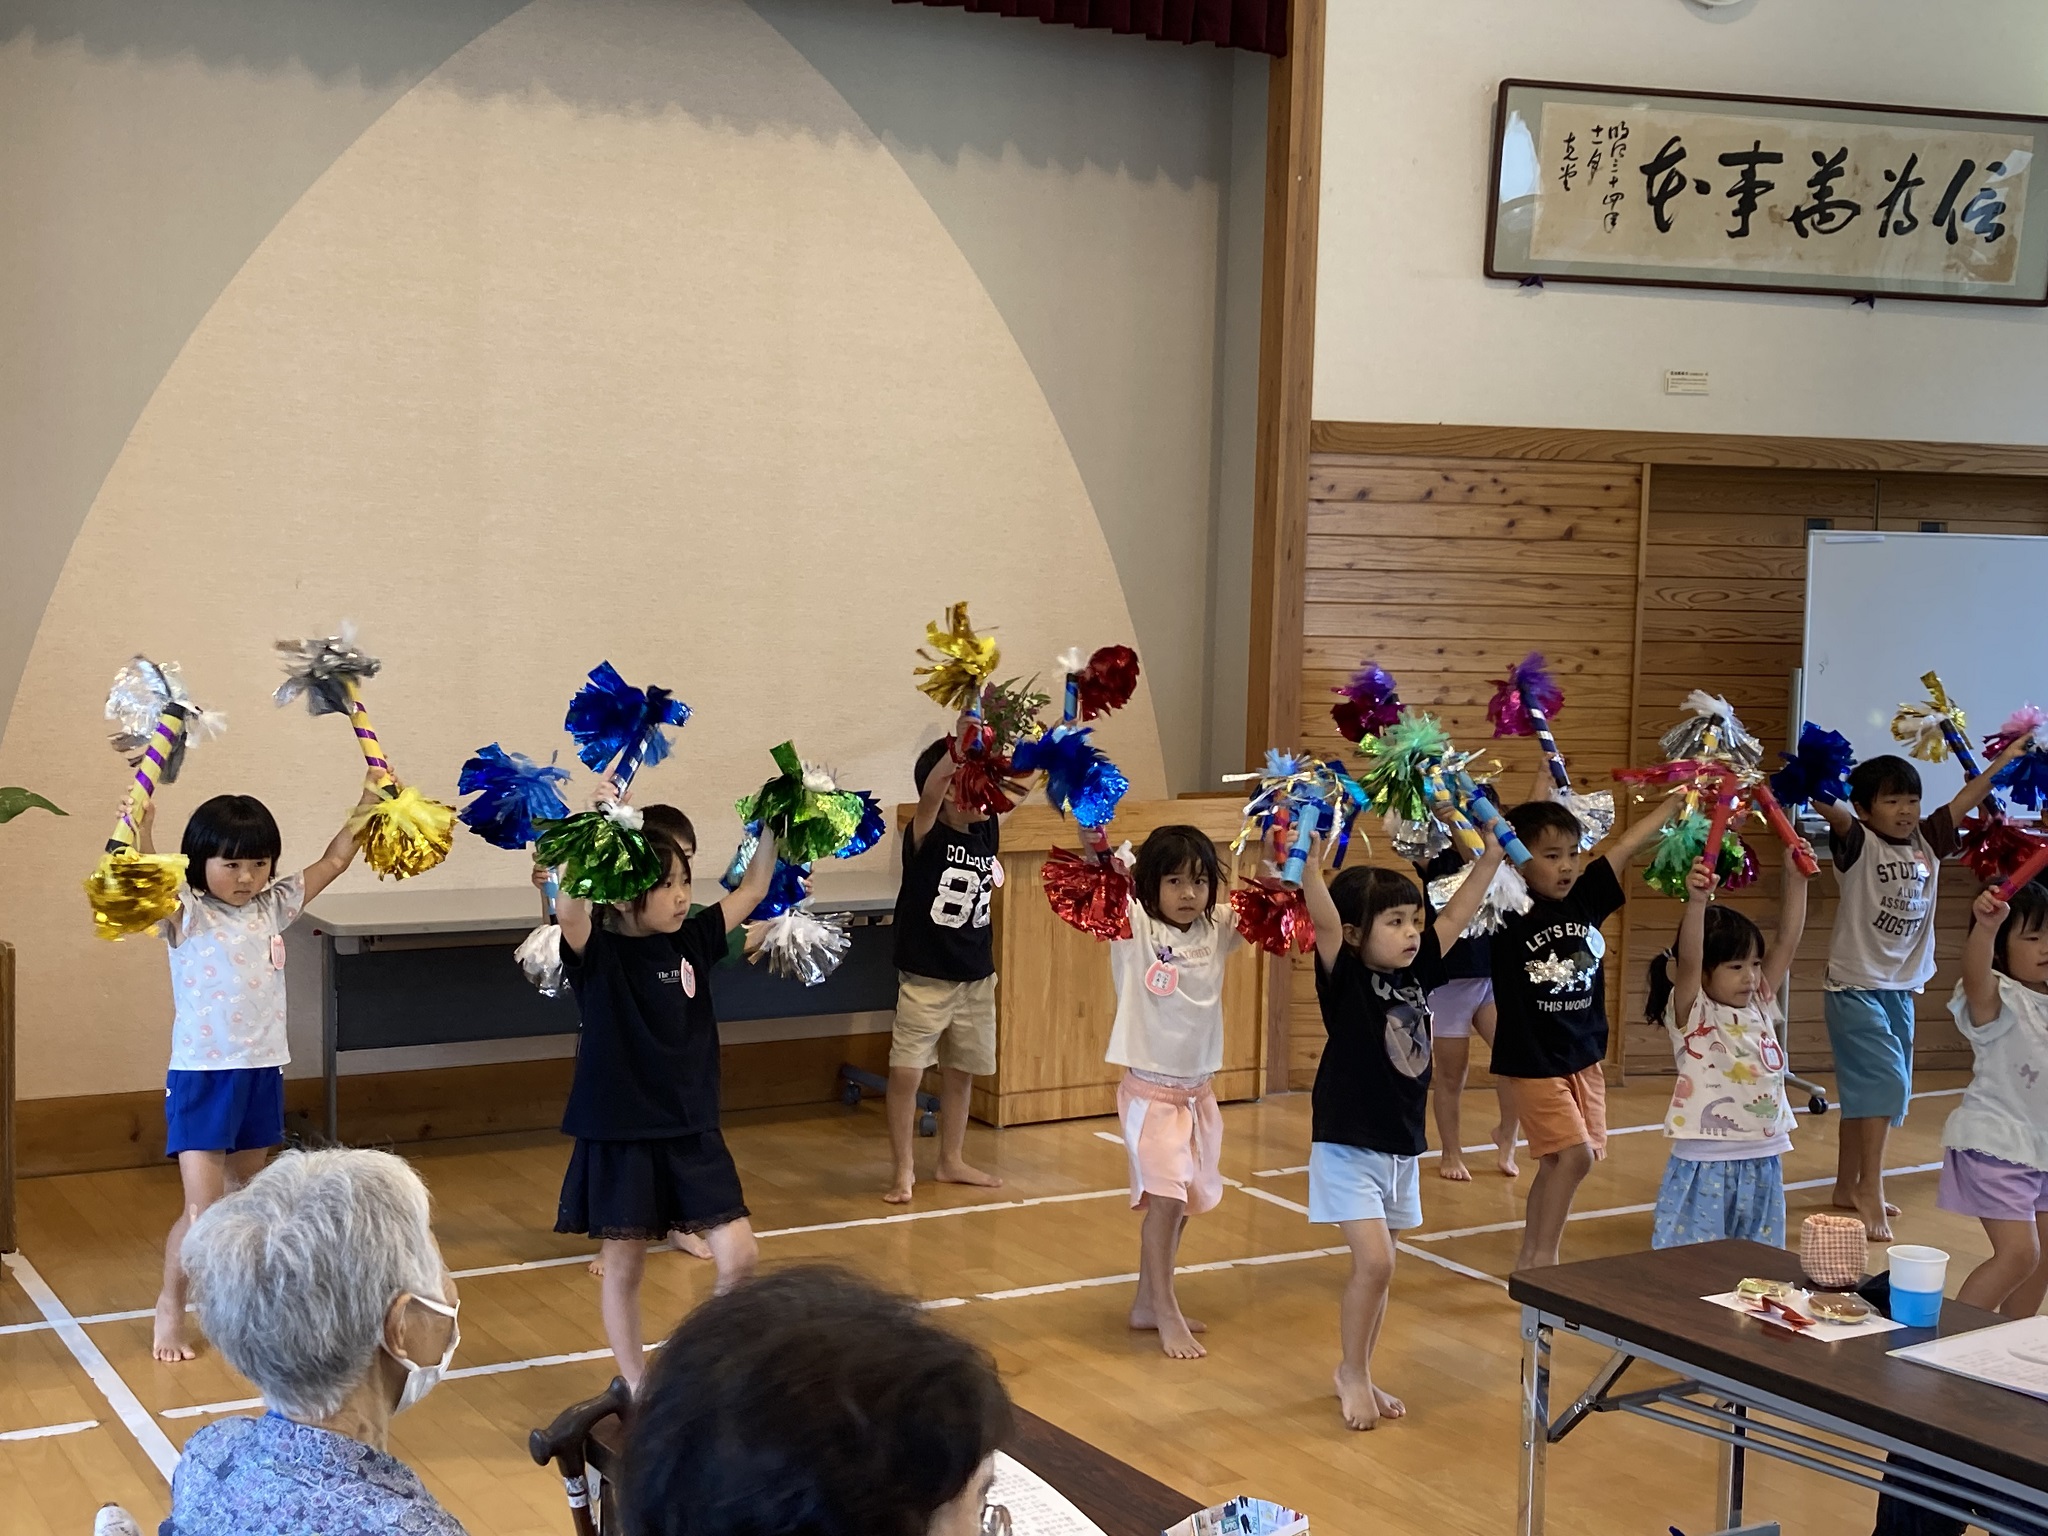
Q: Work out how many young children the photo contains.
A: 11